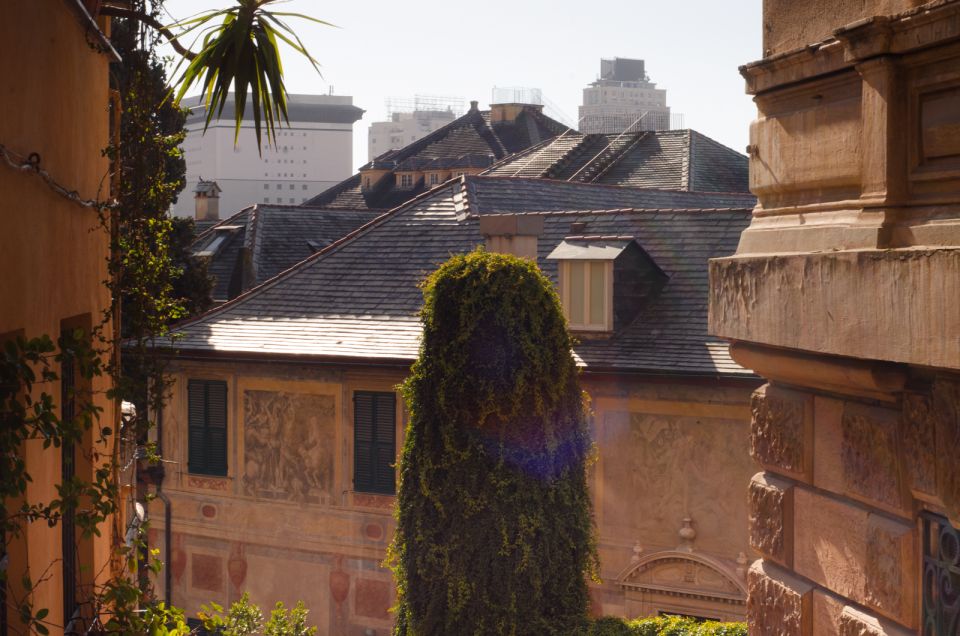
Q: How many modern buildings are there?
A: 3